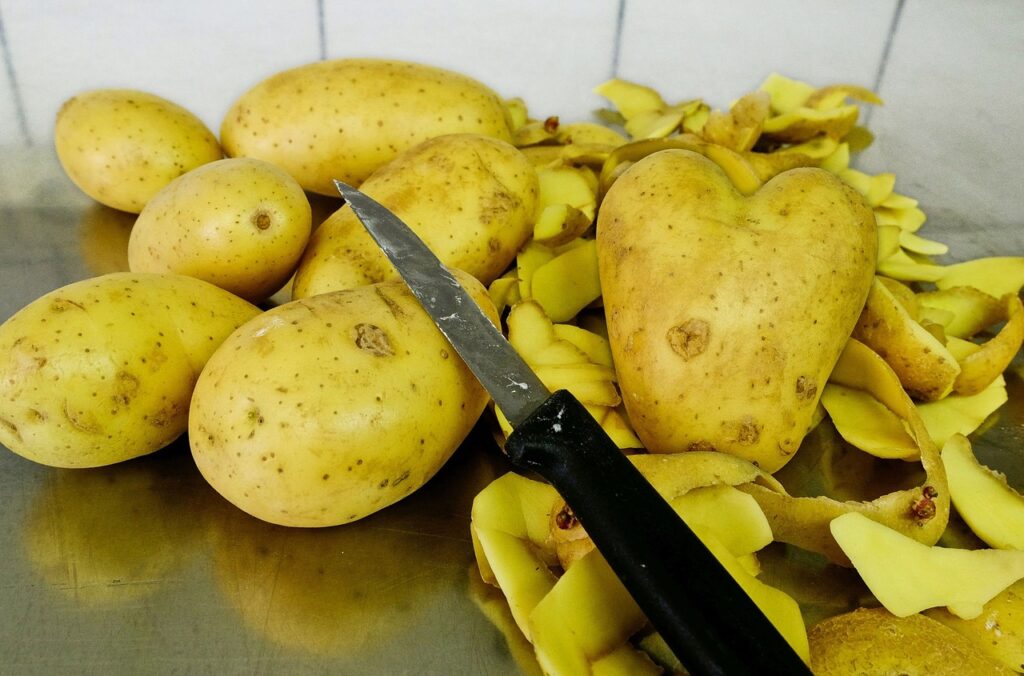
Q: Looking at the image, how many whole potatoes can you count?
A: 7